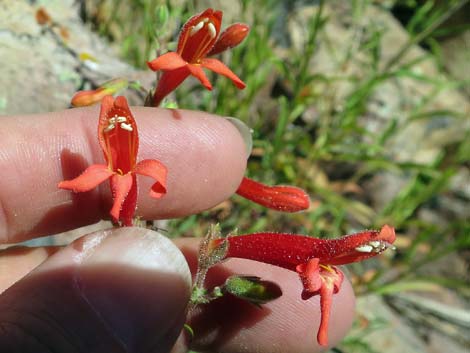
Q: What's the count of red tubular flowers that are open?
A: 3